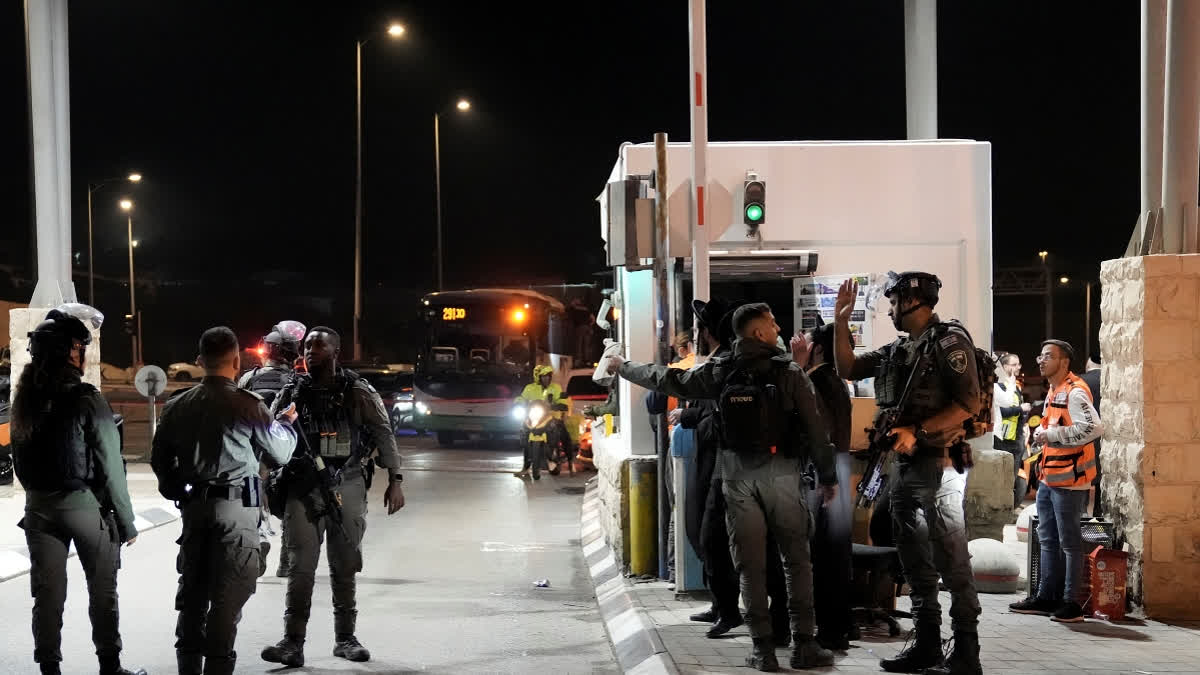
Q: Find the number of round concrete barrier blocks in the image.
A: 2